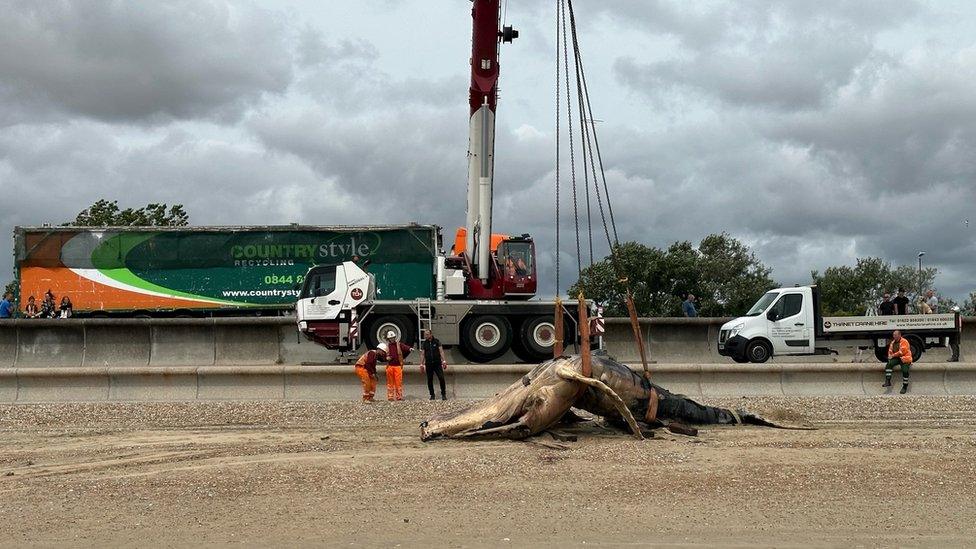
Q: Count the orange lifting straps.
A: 3